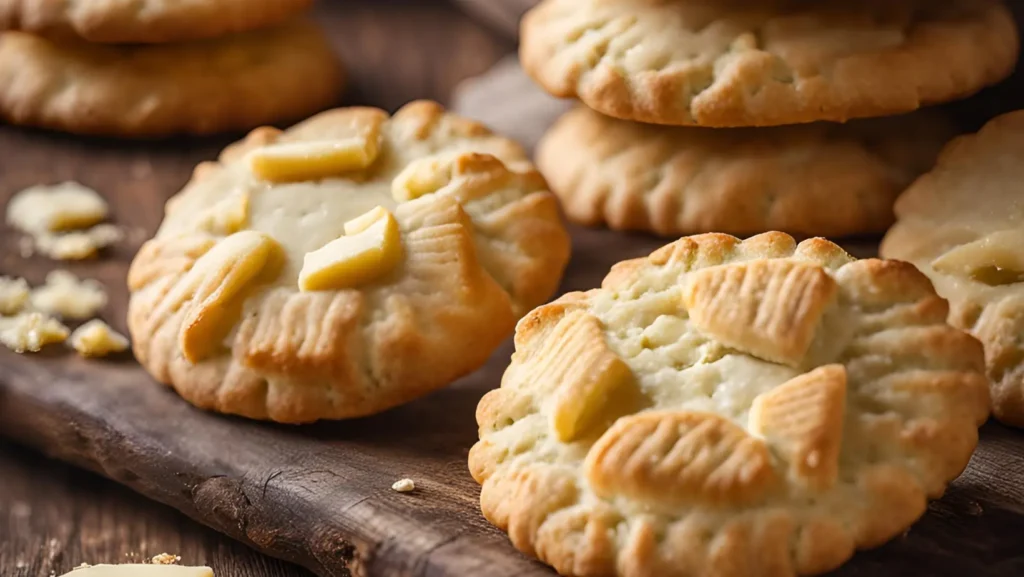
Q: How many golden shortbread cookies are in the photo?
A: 7